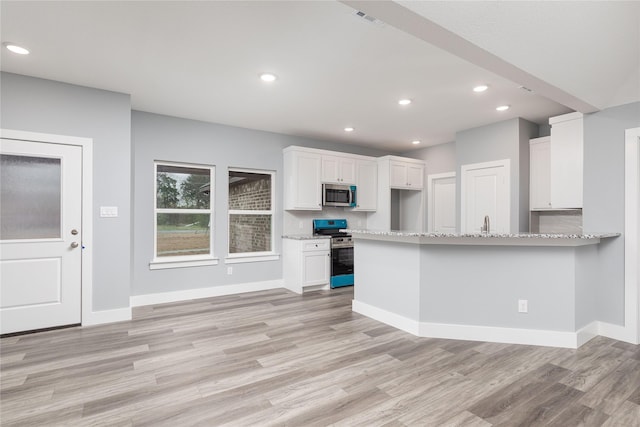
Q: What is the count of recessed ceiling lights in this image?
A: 7